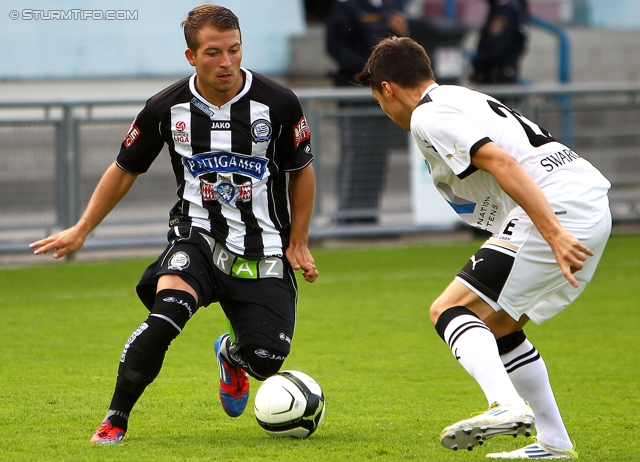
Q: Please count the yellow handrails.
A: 0